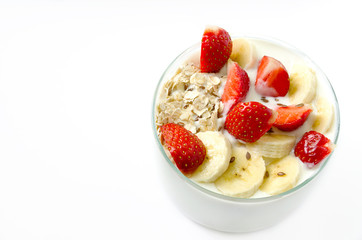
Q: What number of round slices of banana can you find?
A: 7